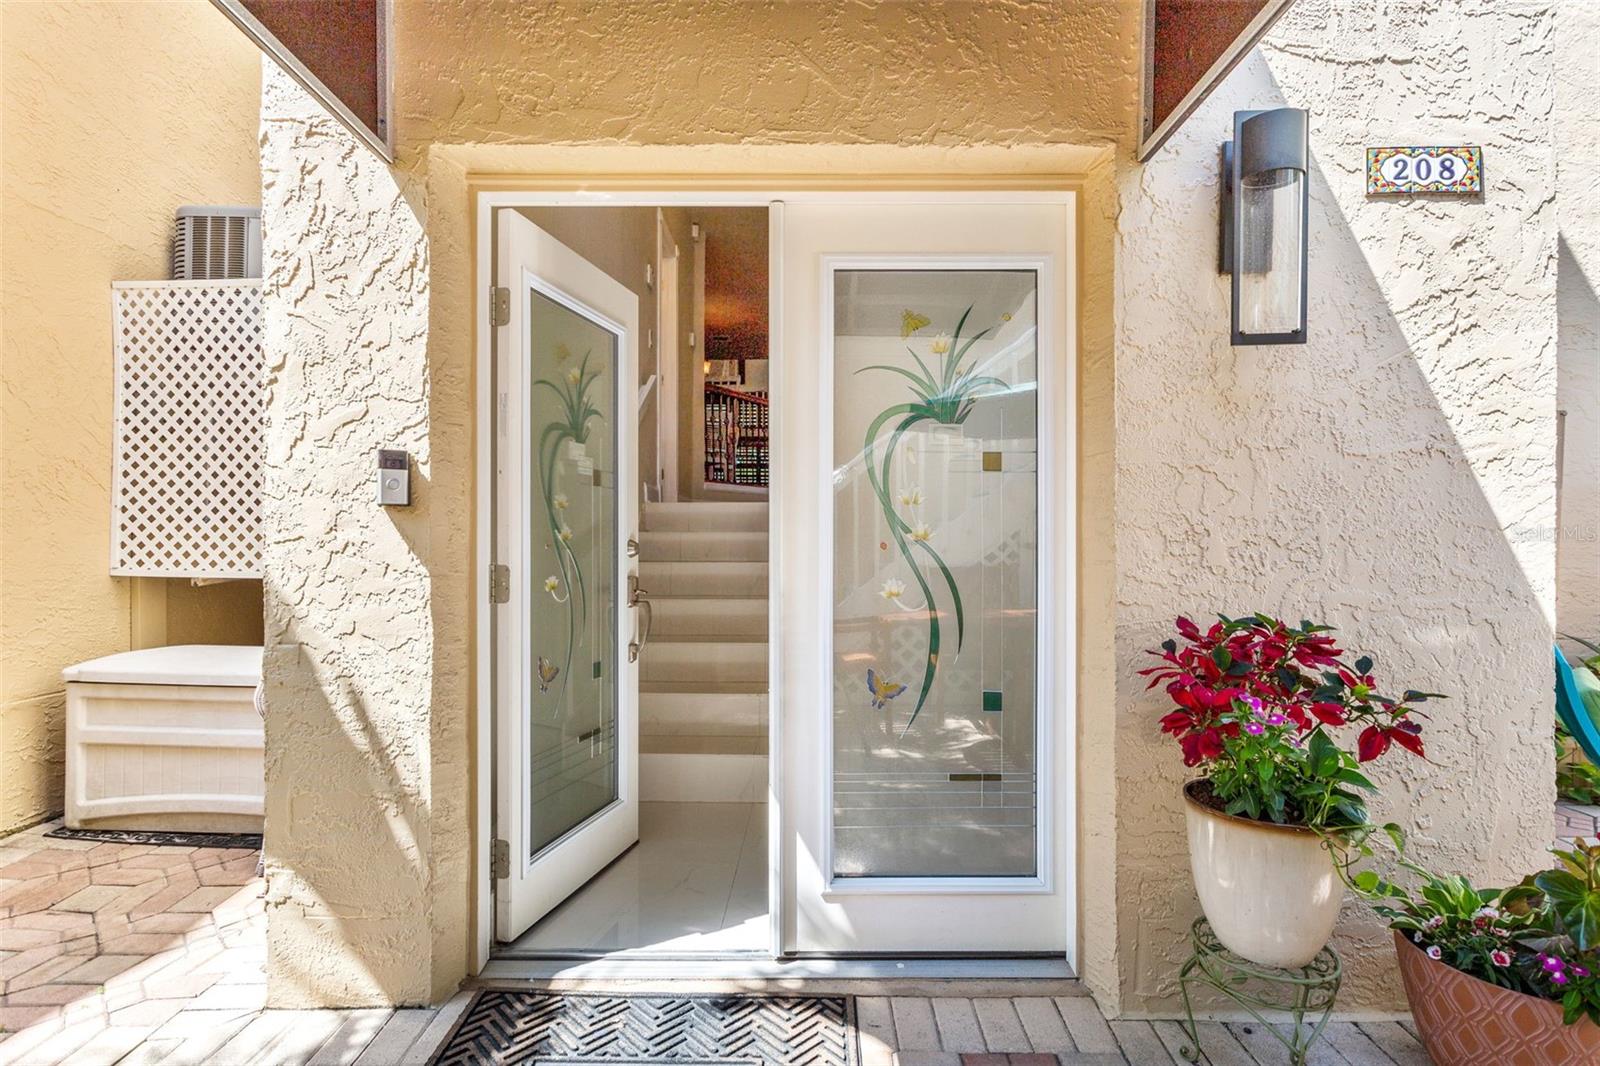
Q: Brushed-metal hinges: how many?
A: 3